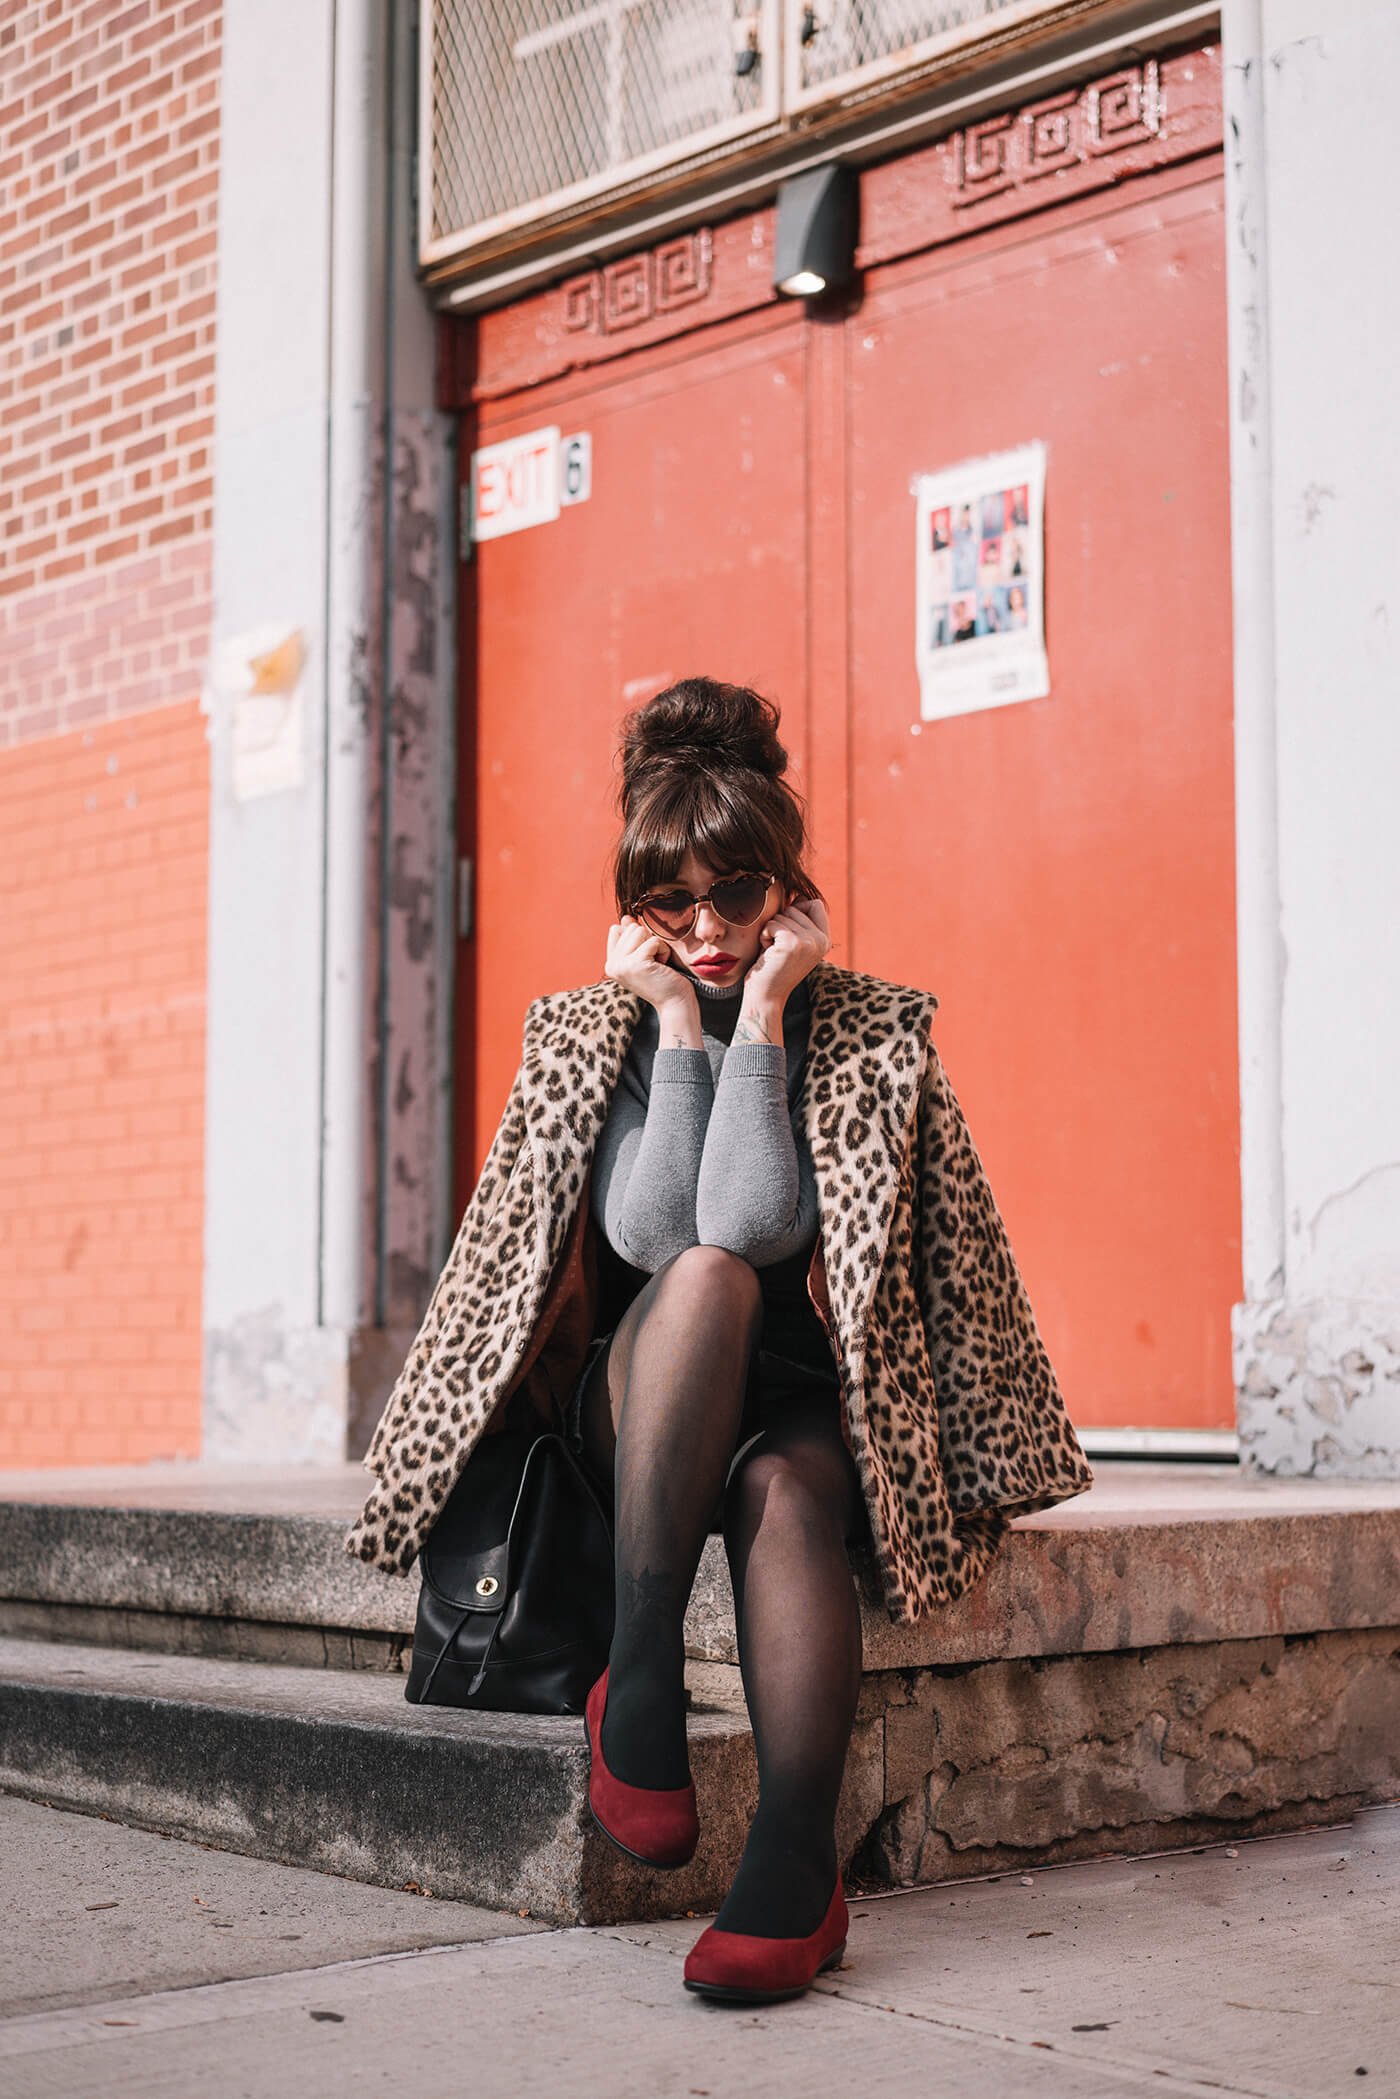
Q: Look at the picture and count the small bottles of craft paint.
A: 0